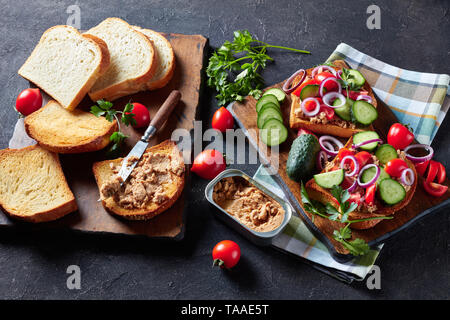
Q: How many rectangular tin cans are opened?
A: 1